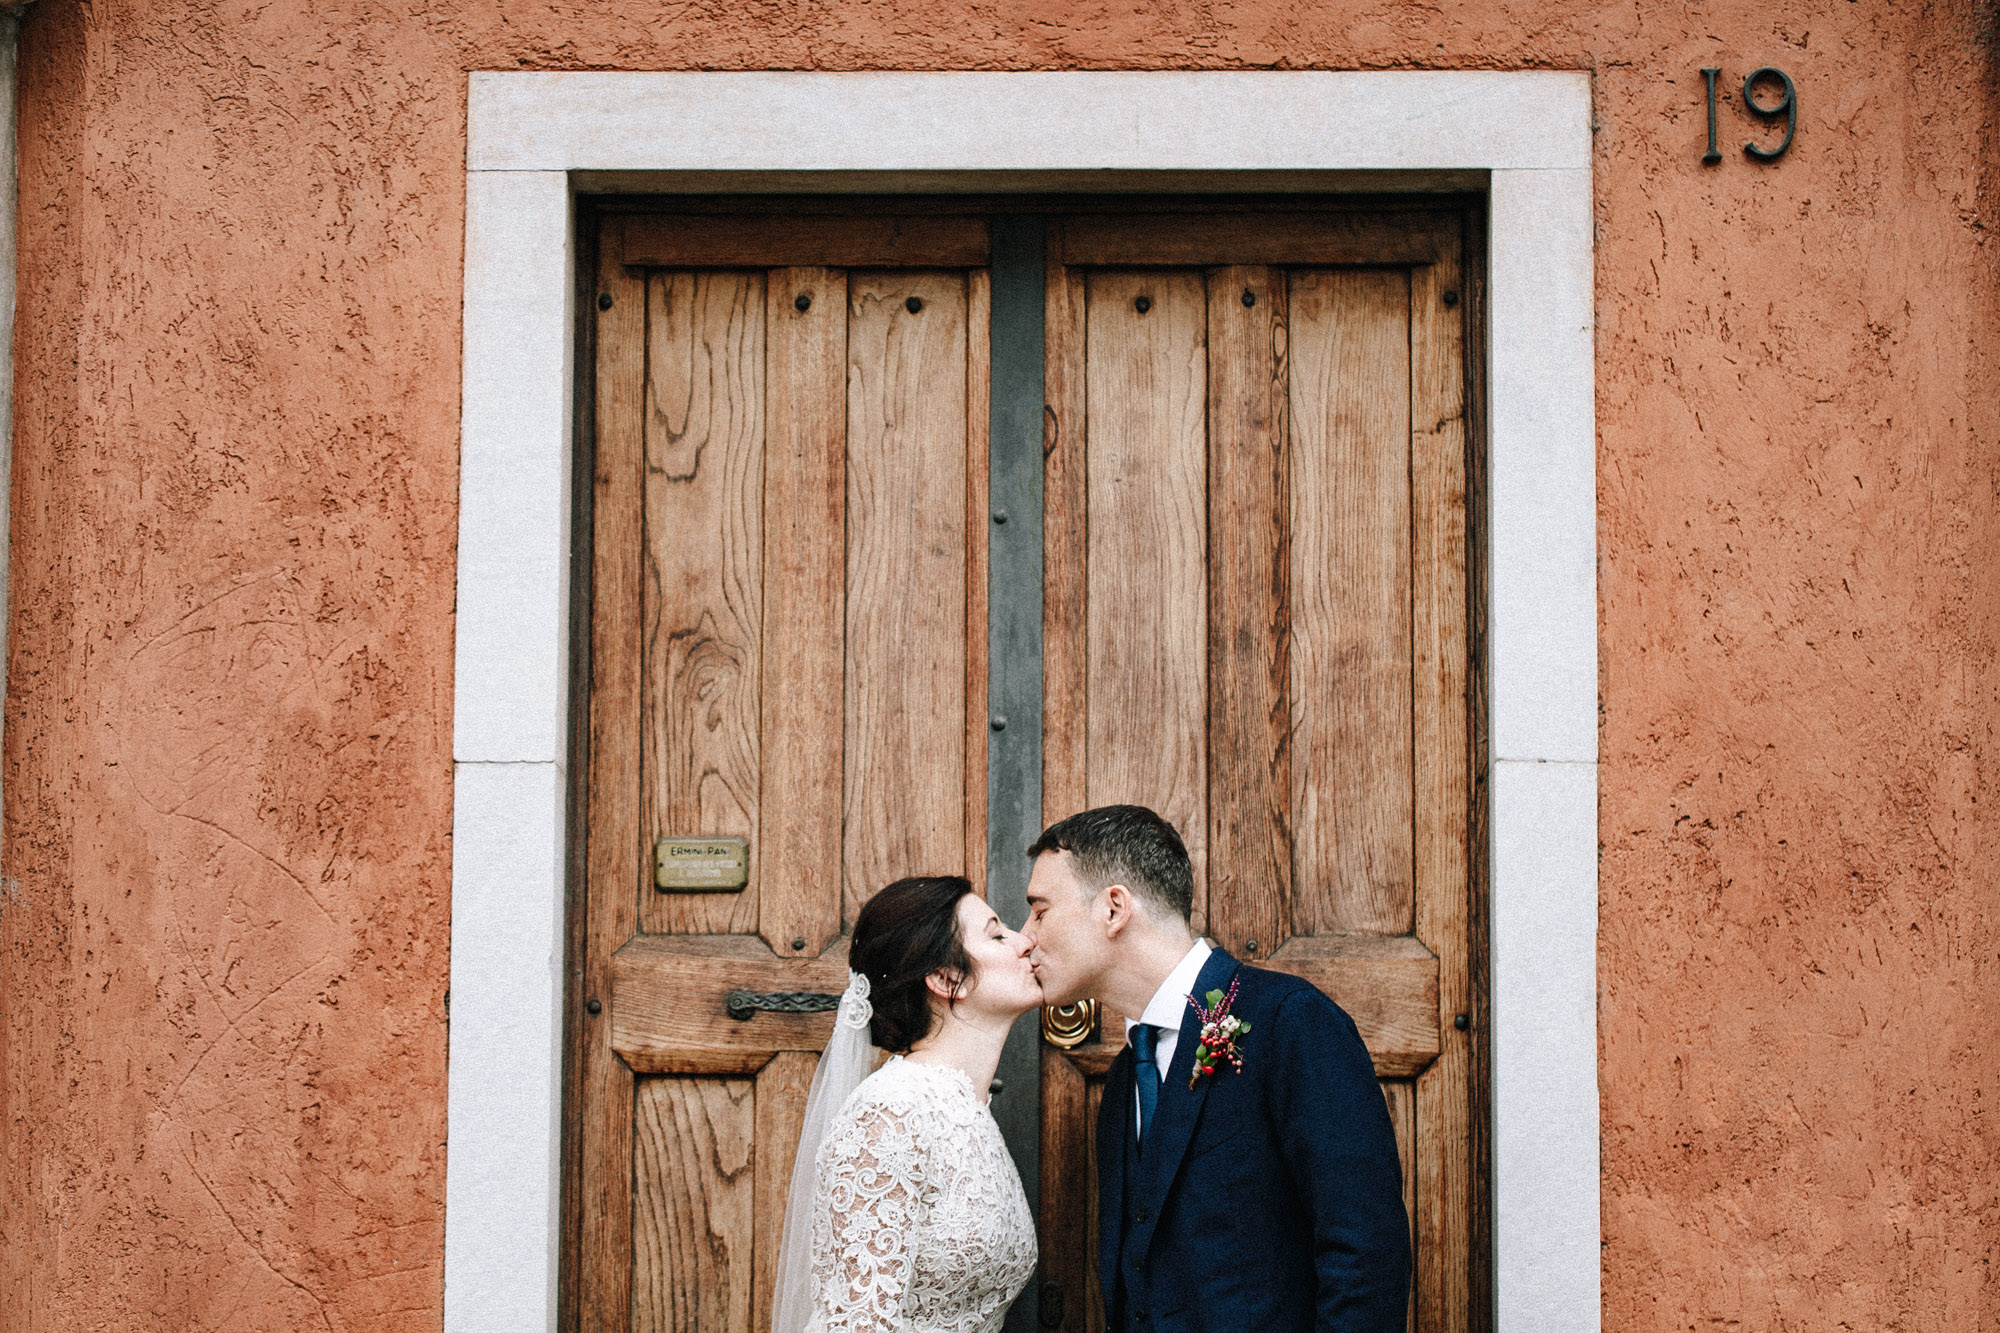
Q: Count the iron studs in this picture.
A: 13